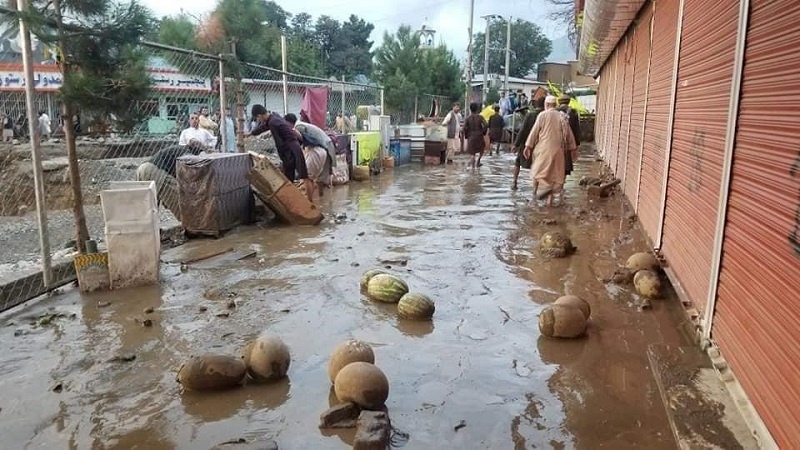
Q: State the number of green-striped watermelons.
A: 3